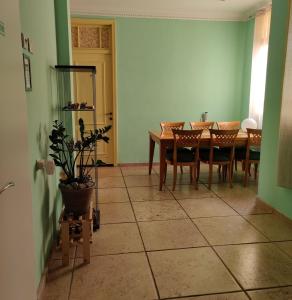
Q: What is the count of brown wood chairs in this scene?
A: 6